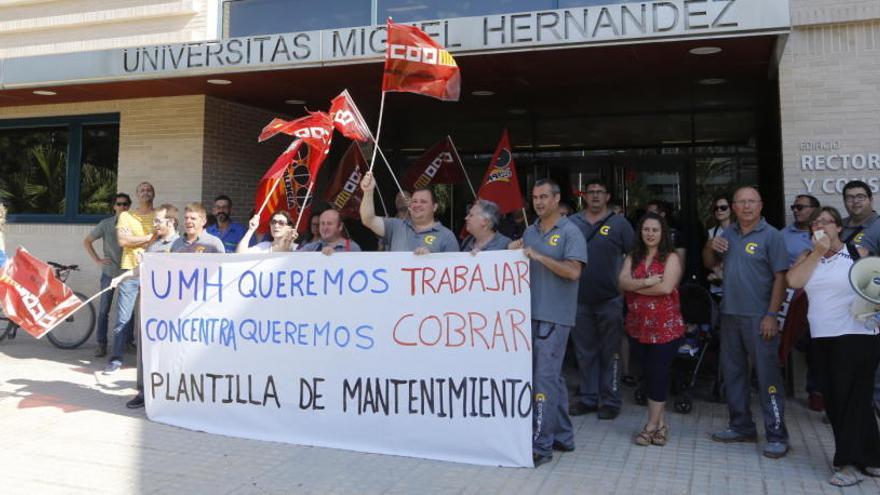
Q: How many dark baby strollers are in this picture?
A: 1